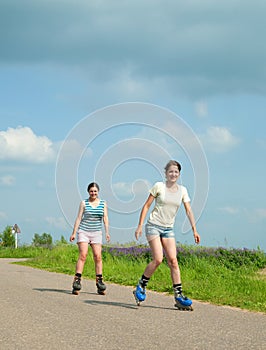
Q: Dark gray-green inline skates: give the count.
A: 2